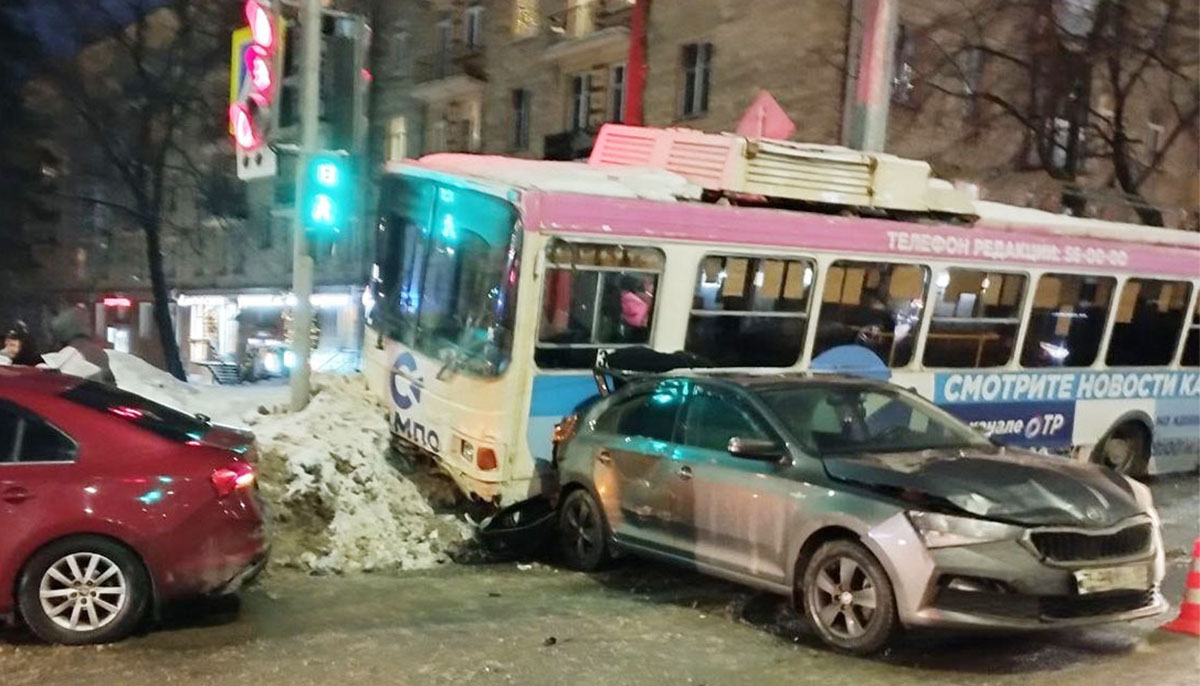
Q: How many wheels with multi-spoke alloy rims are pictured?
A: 3